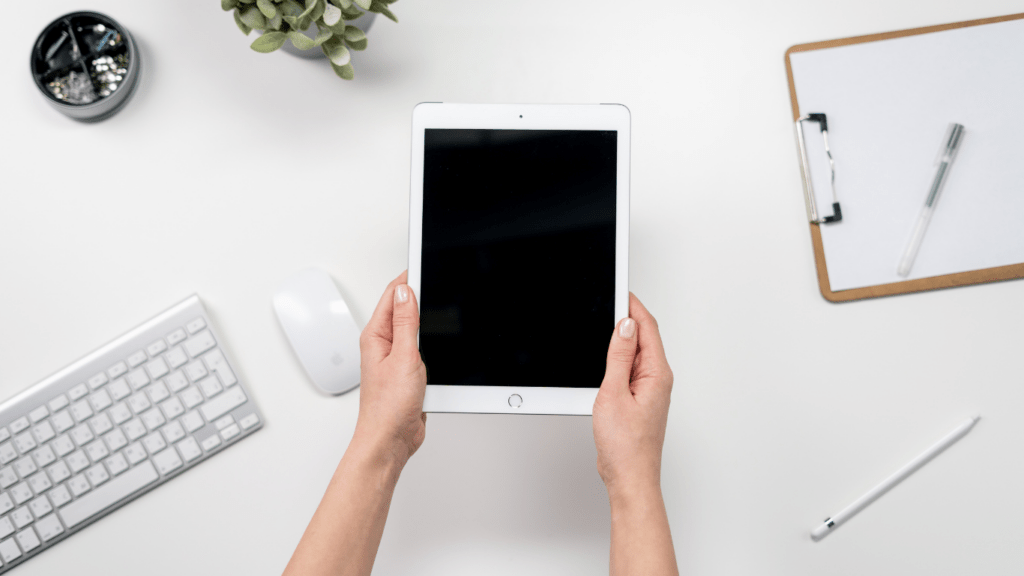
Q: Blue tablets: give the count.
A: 0